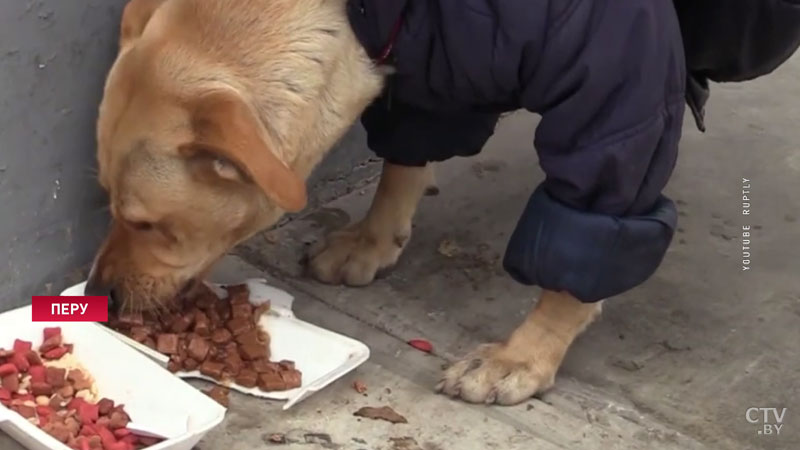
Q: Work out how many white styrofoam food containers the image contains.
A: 2